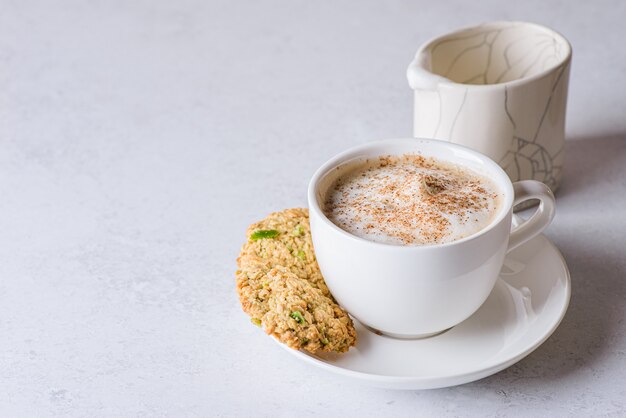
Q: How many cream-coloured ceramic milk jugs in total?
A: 1